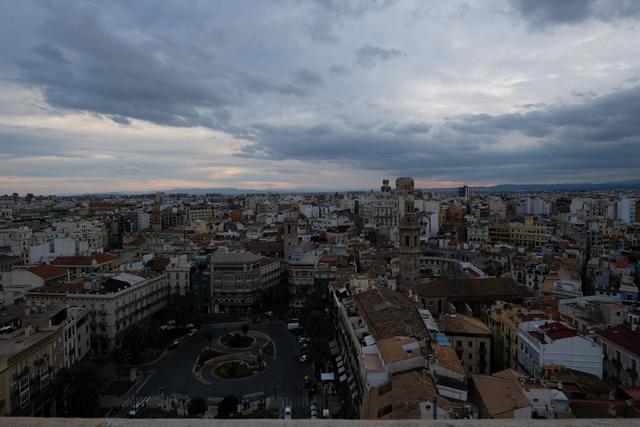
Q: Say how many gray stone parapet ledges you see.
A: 1